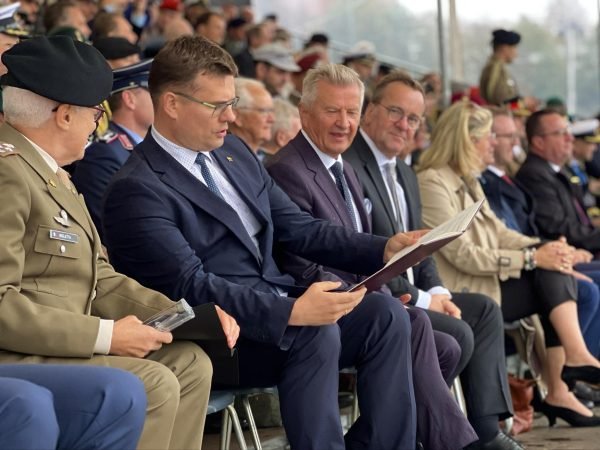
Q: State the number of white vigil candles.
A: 0